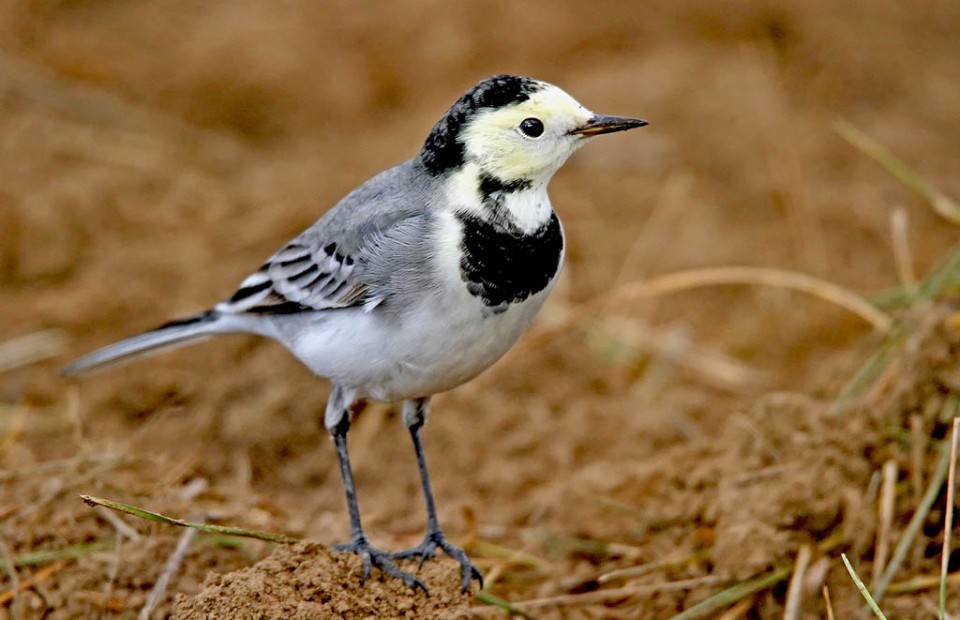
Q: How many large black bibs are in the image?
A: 1